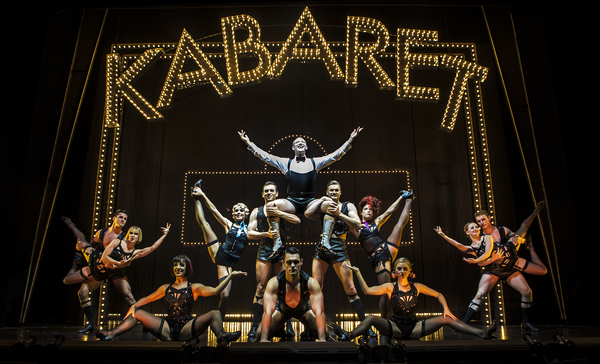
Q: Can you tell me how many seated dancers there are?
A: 2